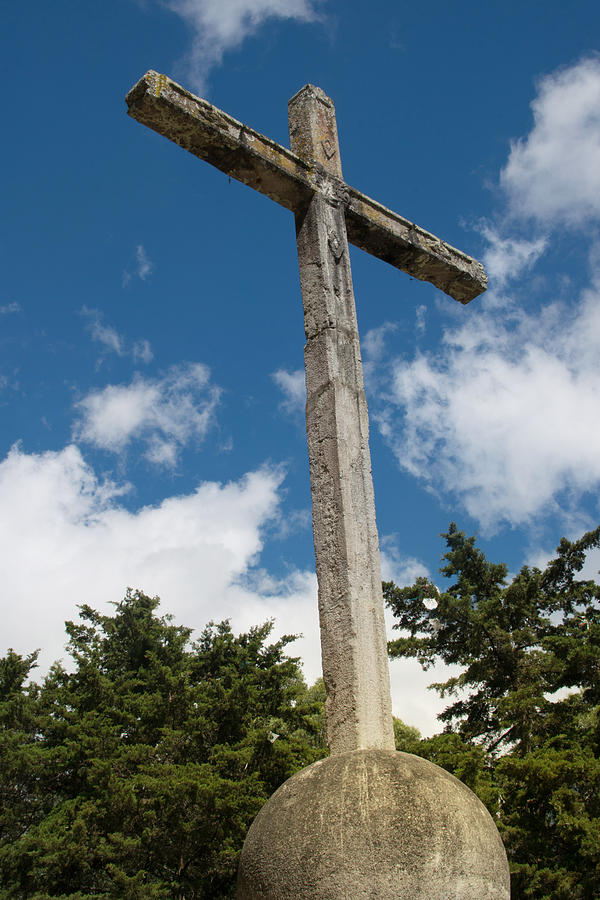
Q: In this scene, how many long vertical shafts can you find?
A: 1